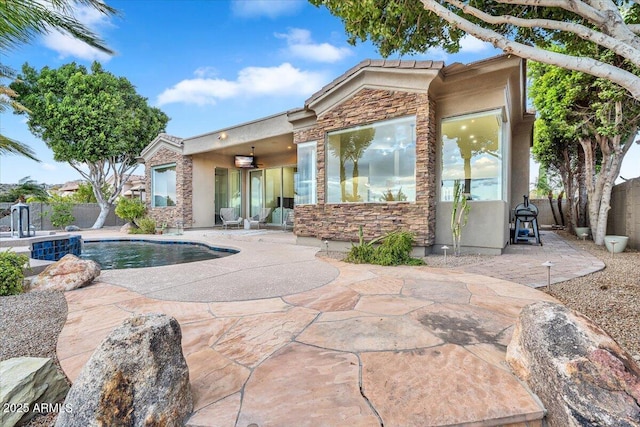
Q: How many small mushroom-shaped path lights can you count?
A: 5